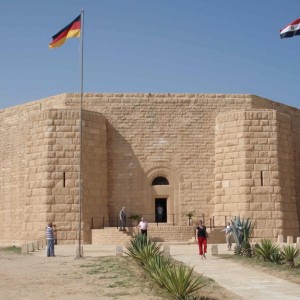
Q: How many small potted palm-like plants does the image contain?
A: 2